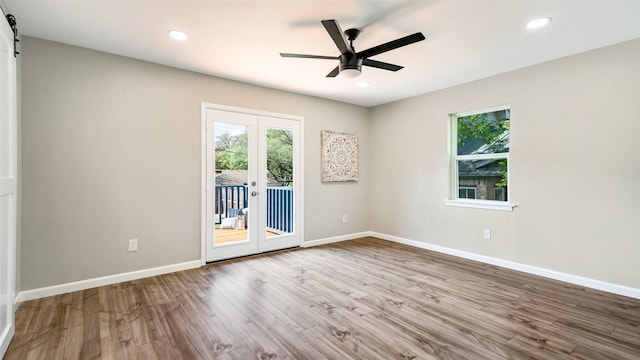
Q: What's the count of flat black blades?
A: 5